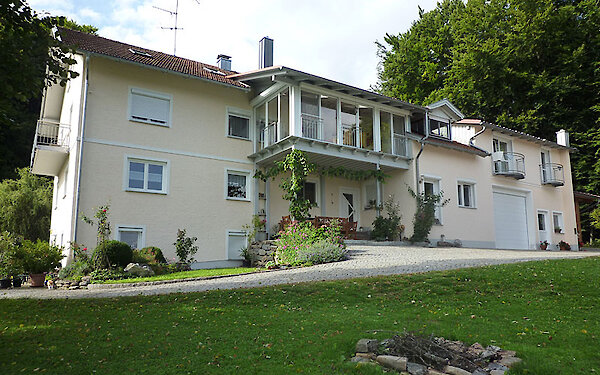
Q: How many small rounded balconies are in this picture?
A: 2